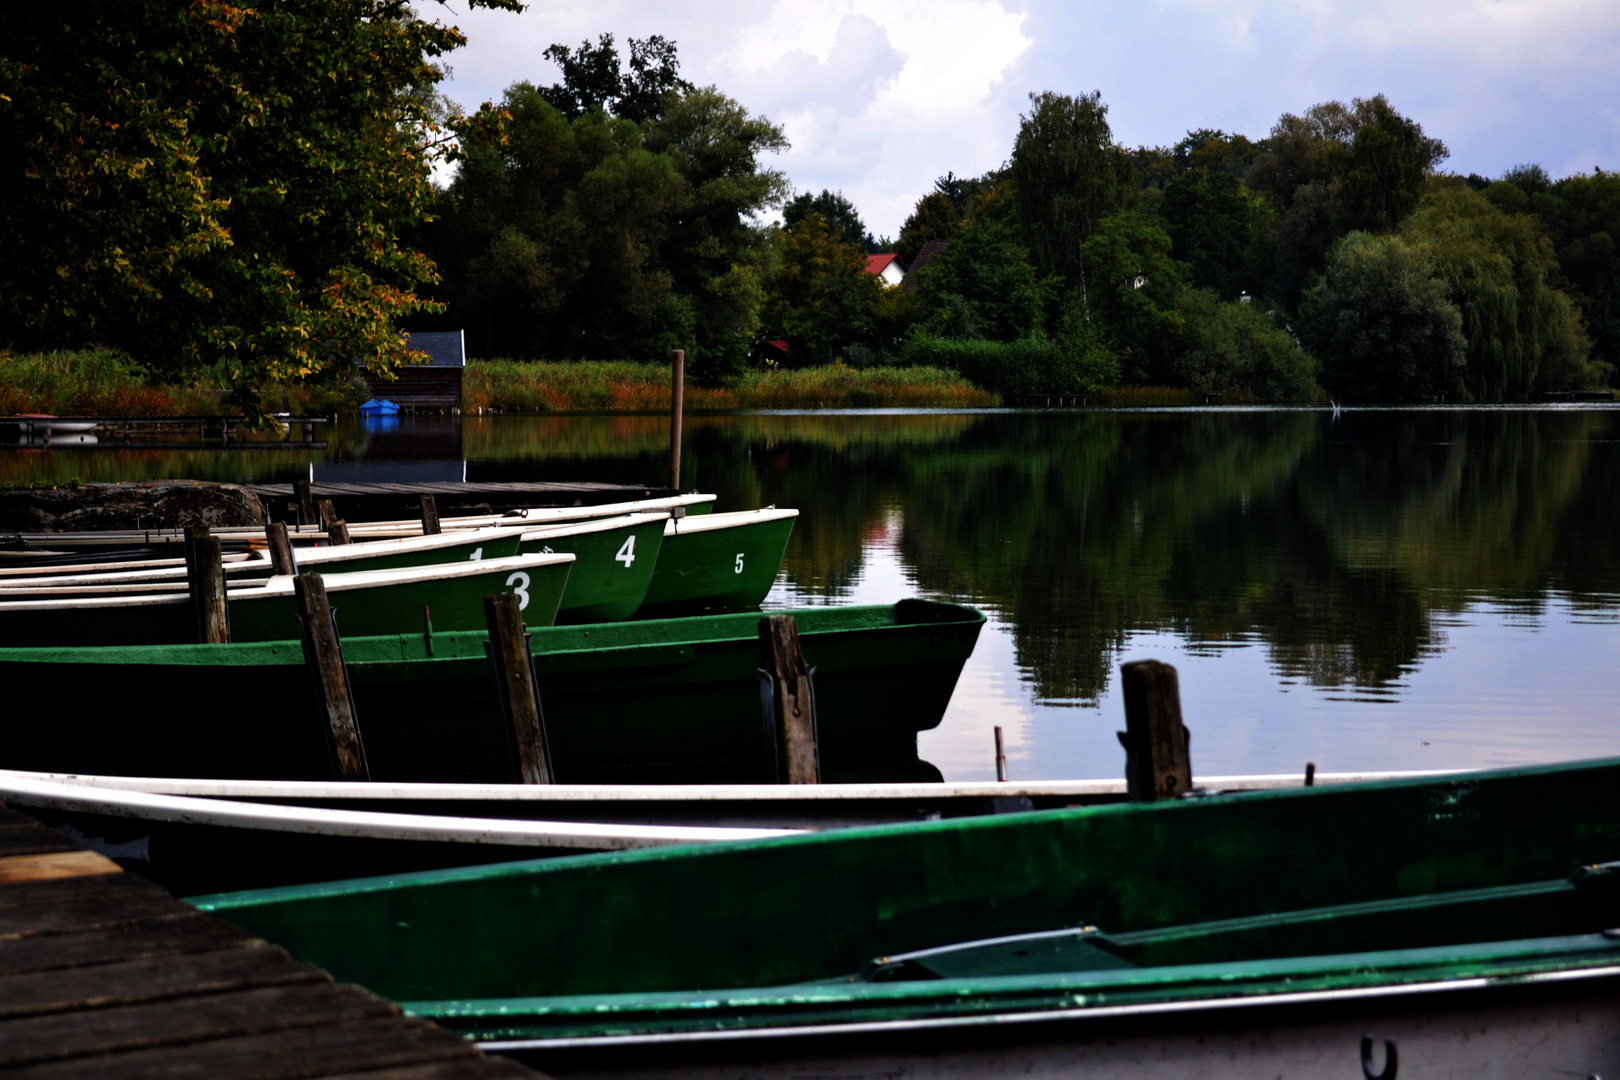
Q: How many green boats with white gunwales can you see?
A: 5